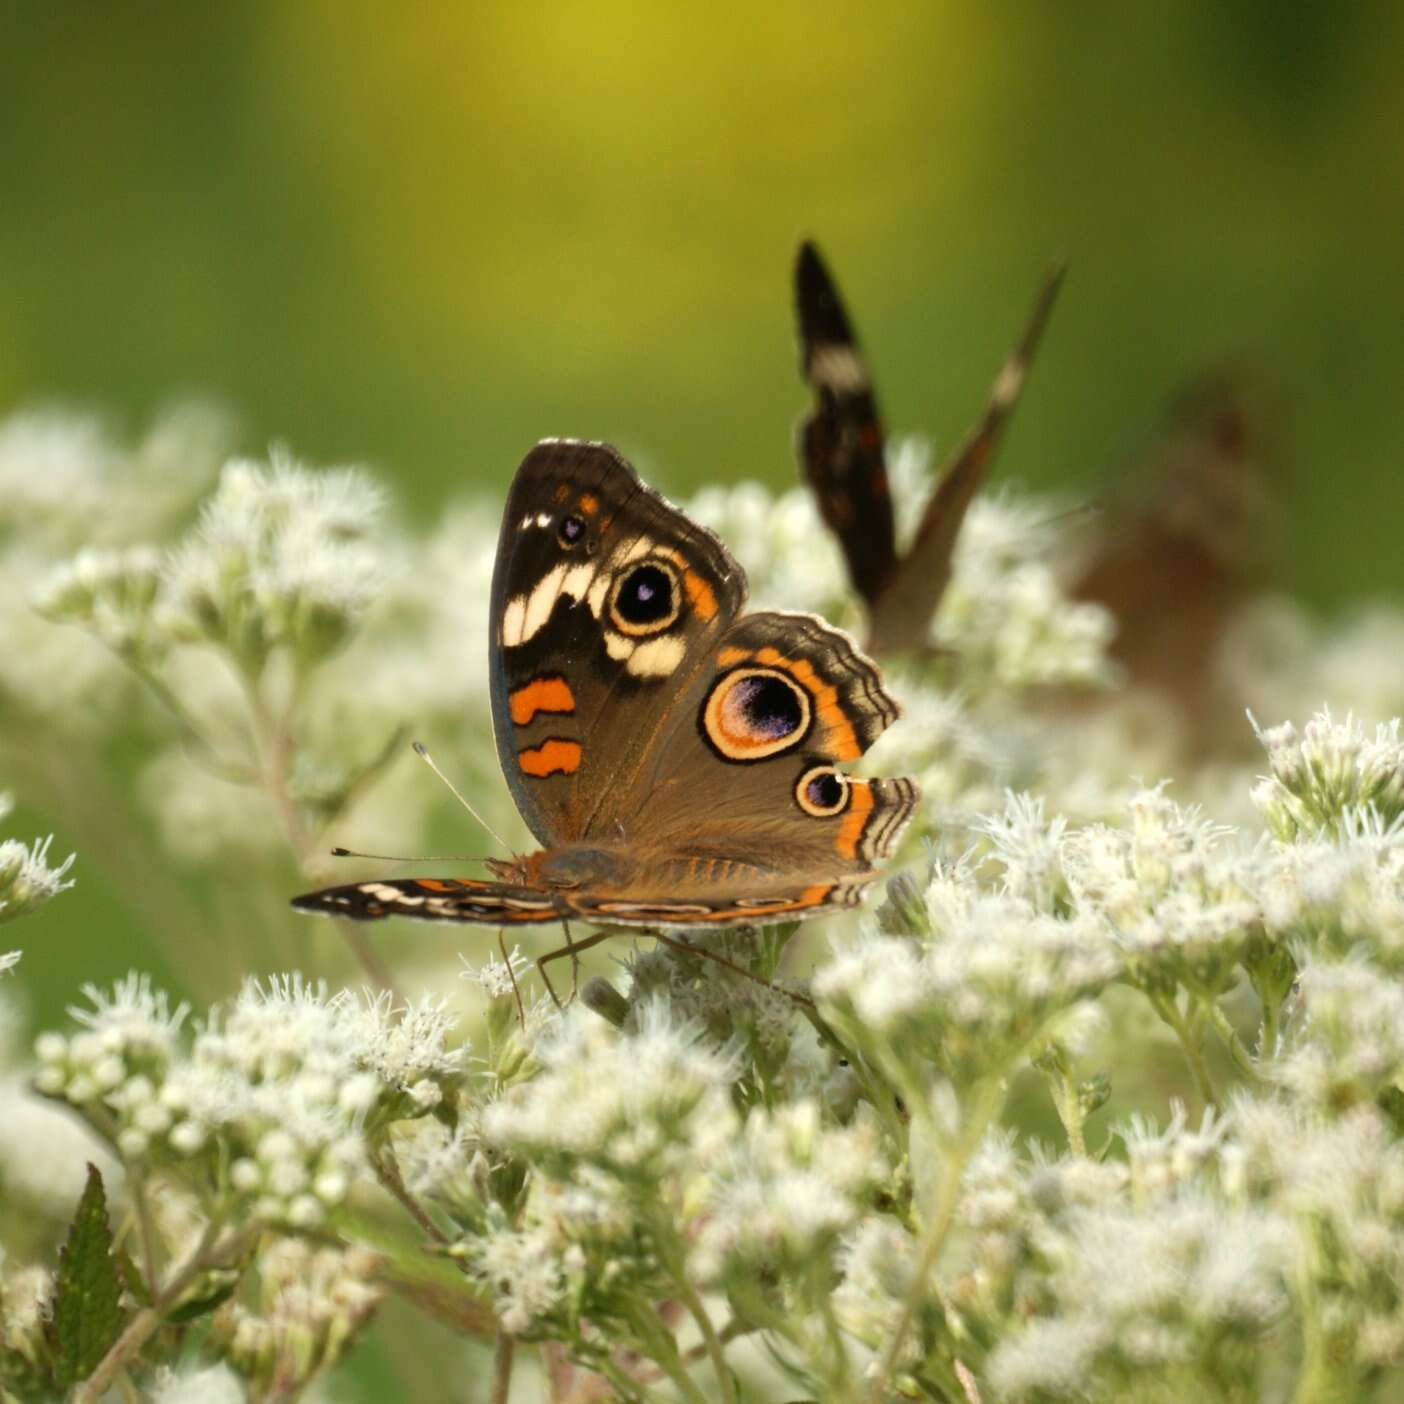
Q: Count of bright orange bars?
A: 2